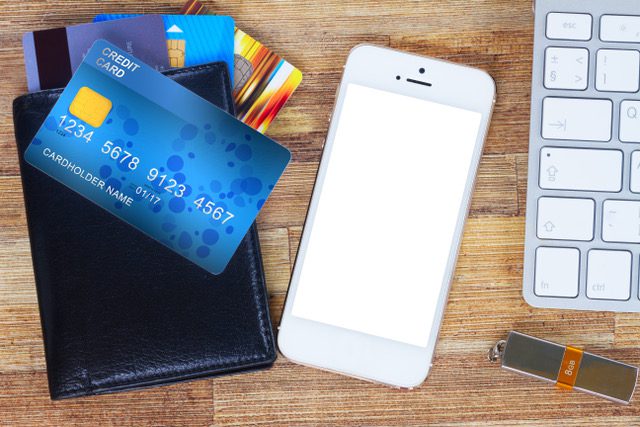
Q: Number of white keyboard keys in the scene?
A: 12